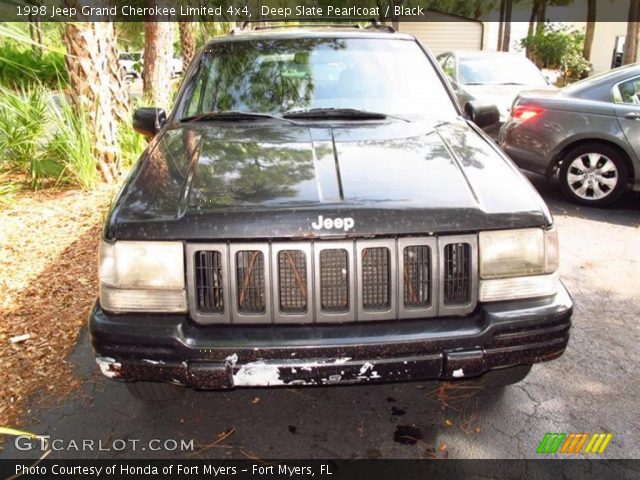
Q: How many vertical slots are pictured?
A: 7